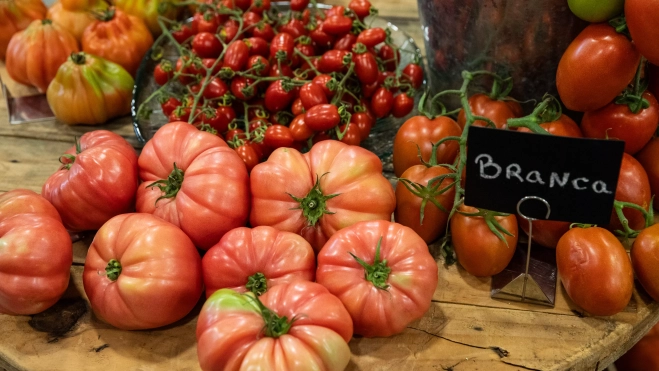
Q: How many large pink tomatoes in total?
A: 8